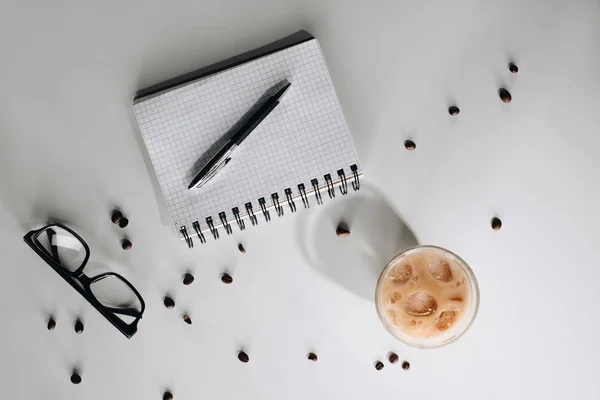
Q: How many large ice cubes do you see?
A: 4